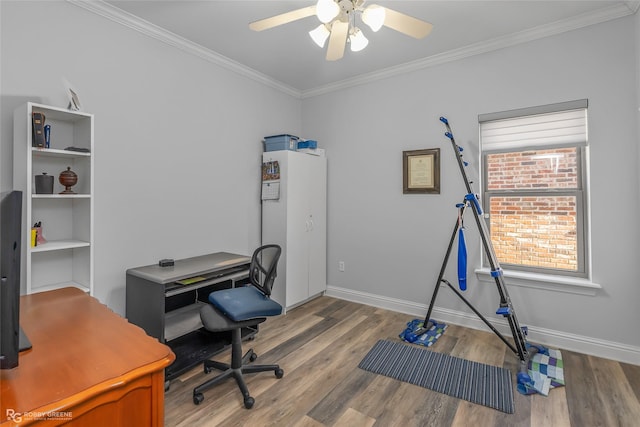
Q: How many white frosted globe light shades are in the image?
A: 4